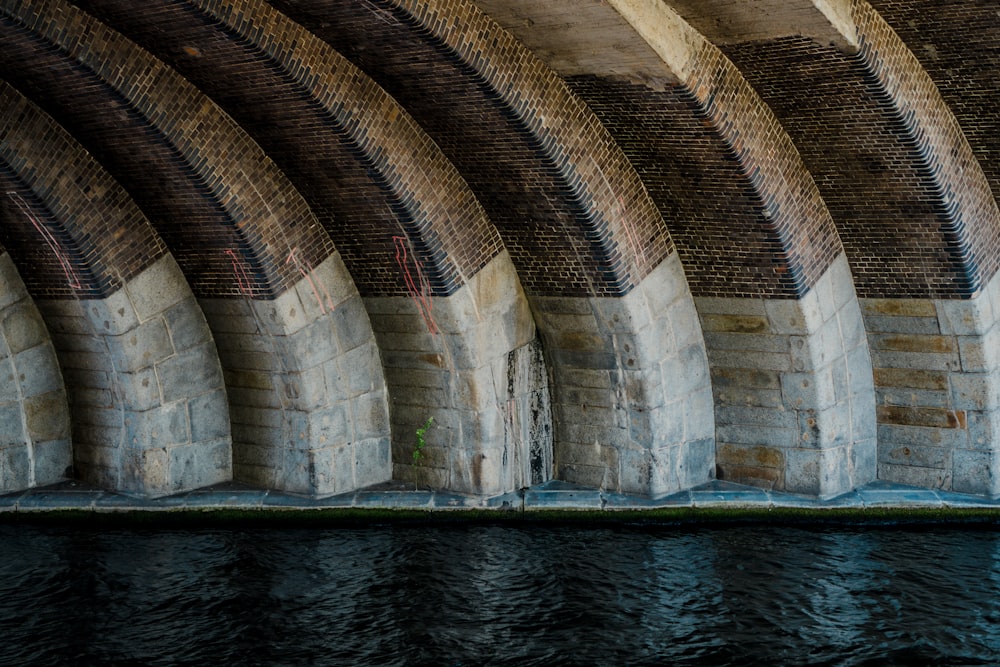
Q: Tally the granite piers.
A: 7